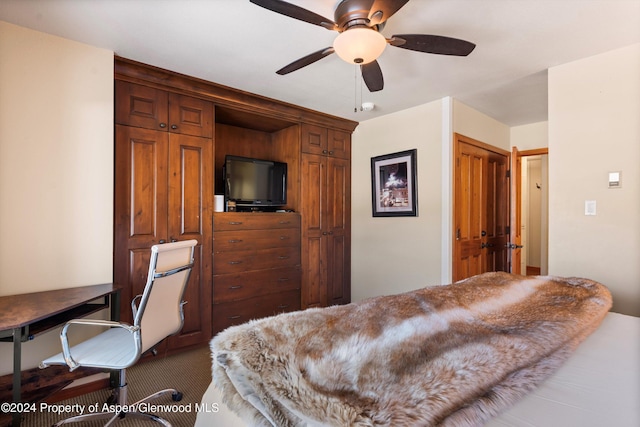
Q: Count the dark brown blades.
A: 5